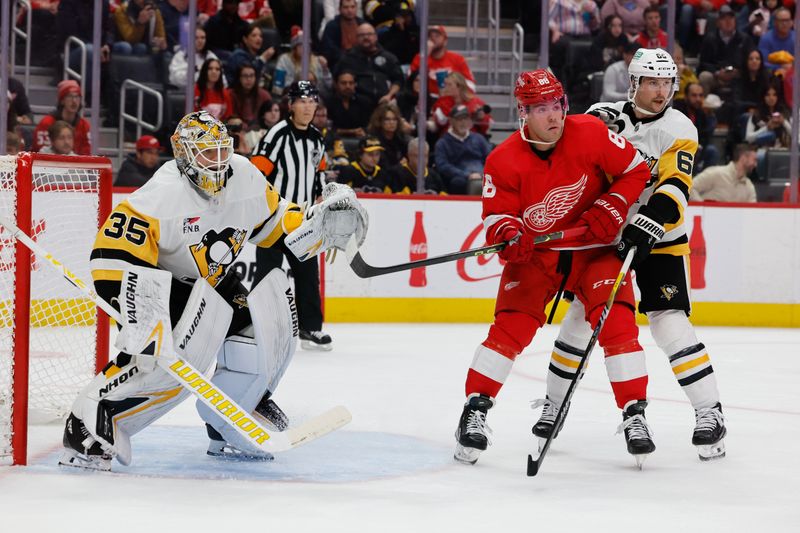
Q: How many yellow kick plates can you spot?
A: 1